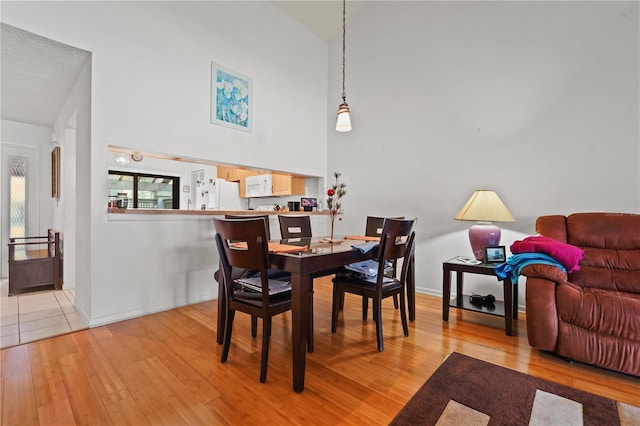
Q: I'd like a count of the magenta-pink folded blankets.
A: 1